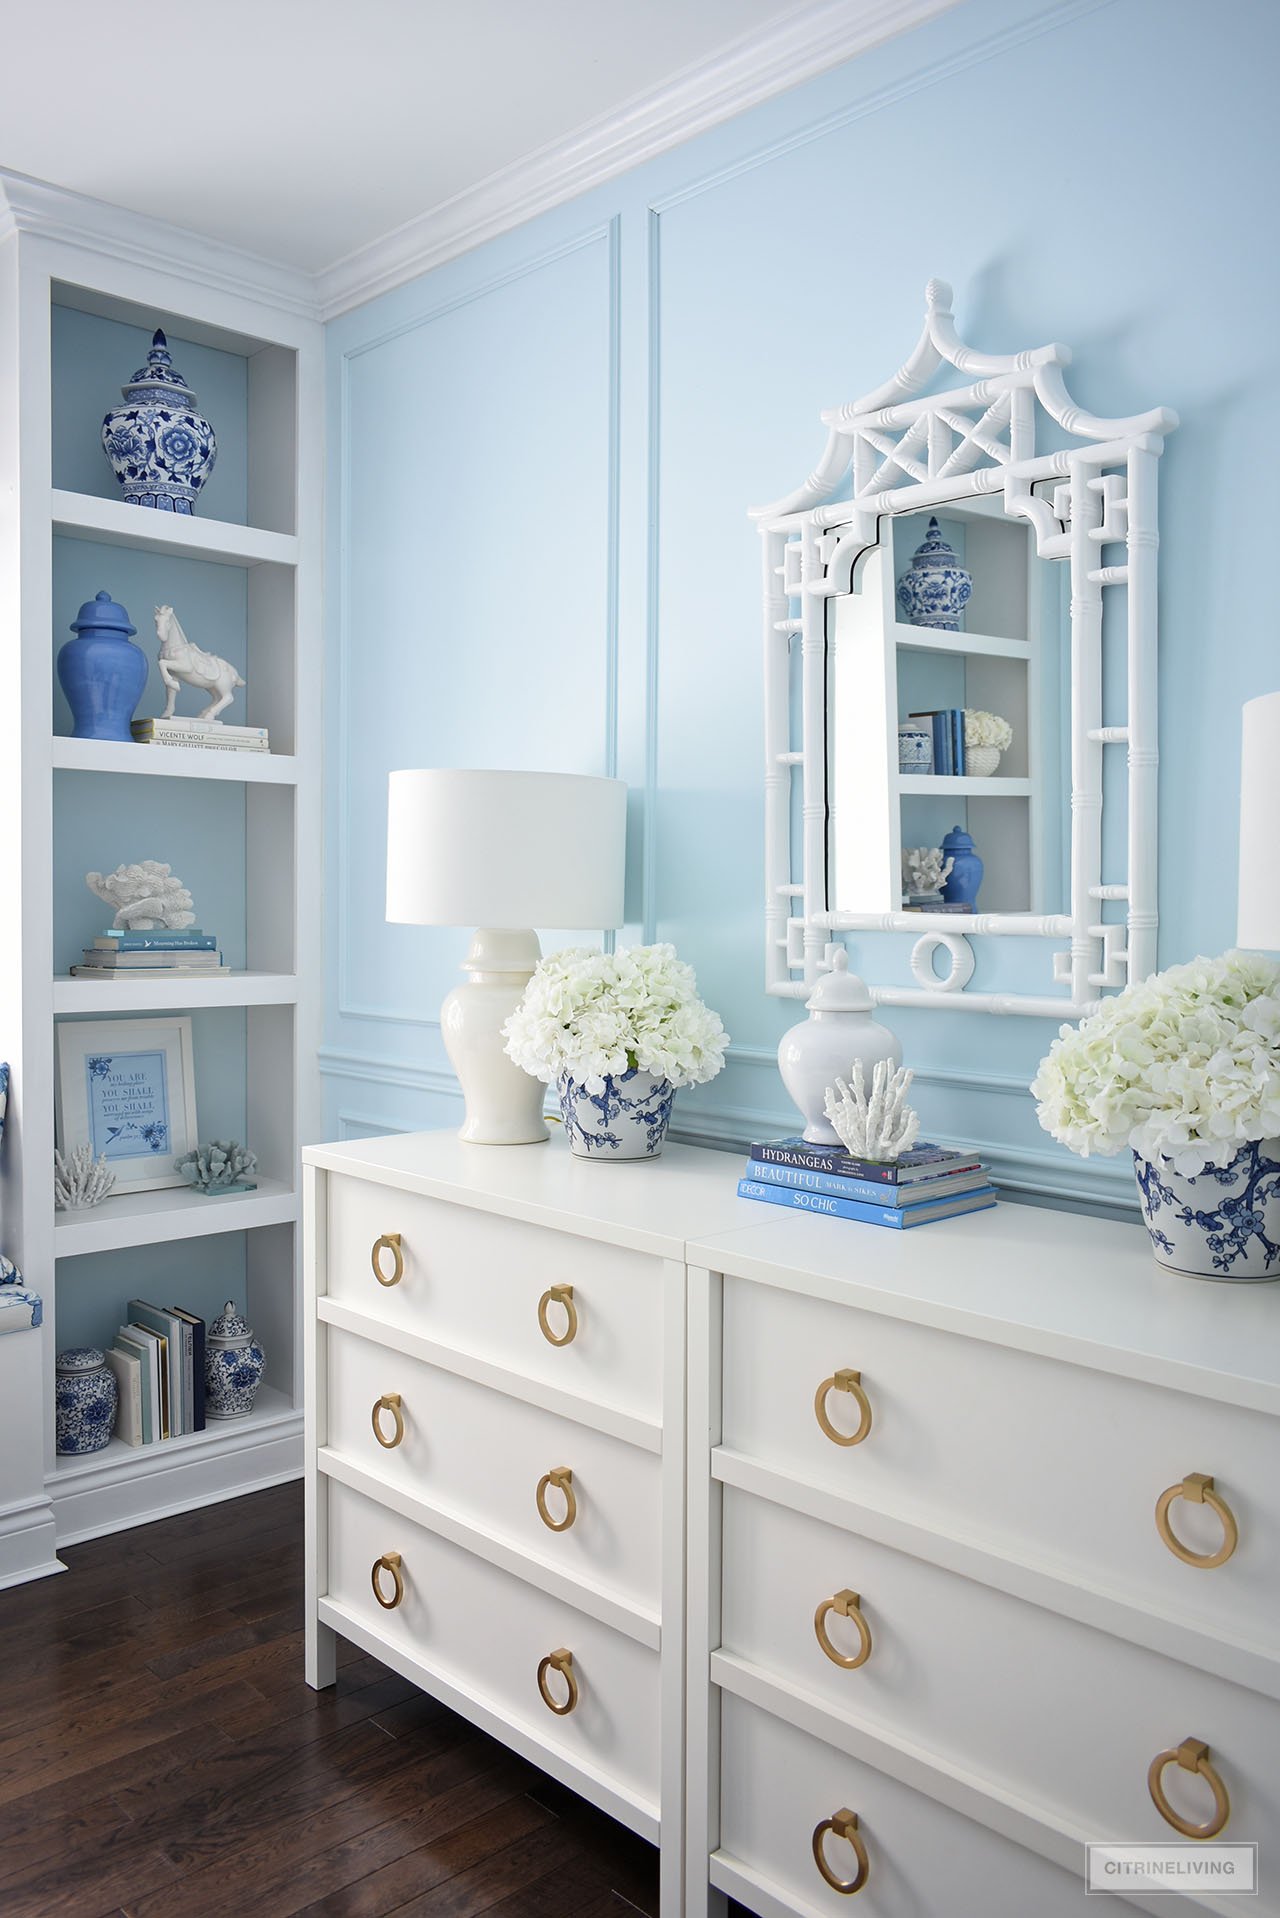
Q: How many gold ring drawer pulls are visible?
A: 11